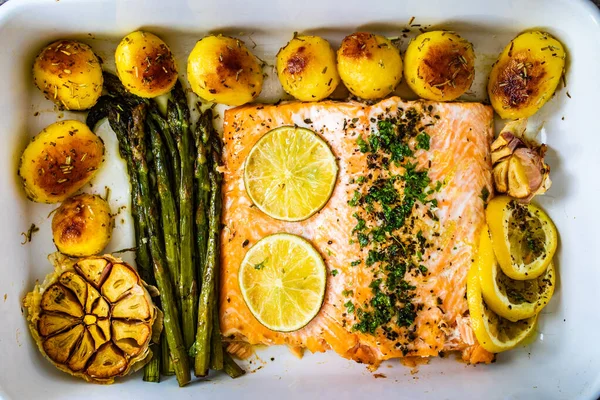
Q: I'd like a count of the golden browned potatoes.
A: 9